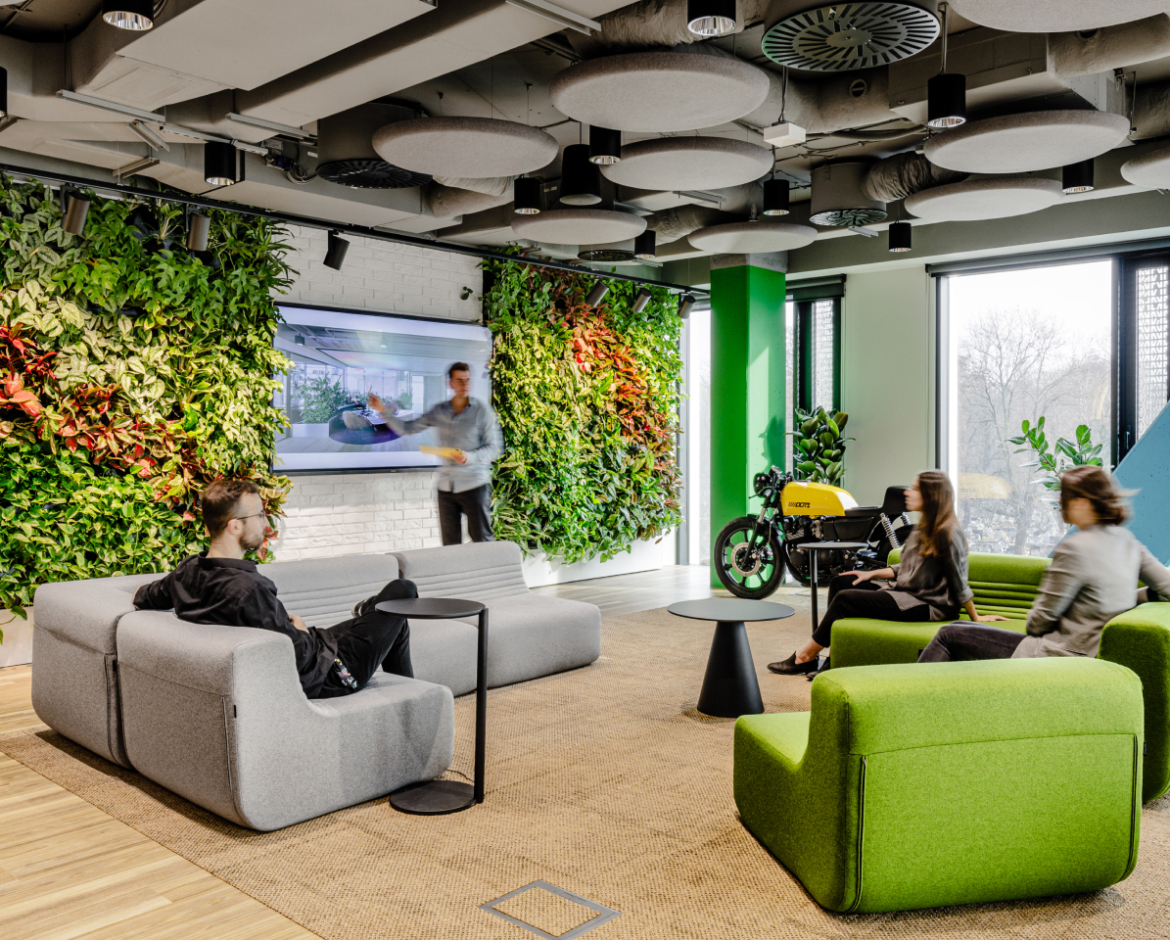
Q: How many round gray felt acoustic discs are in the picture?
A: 9